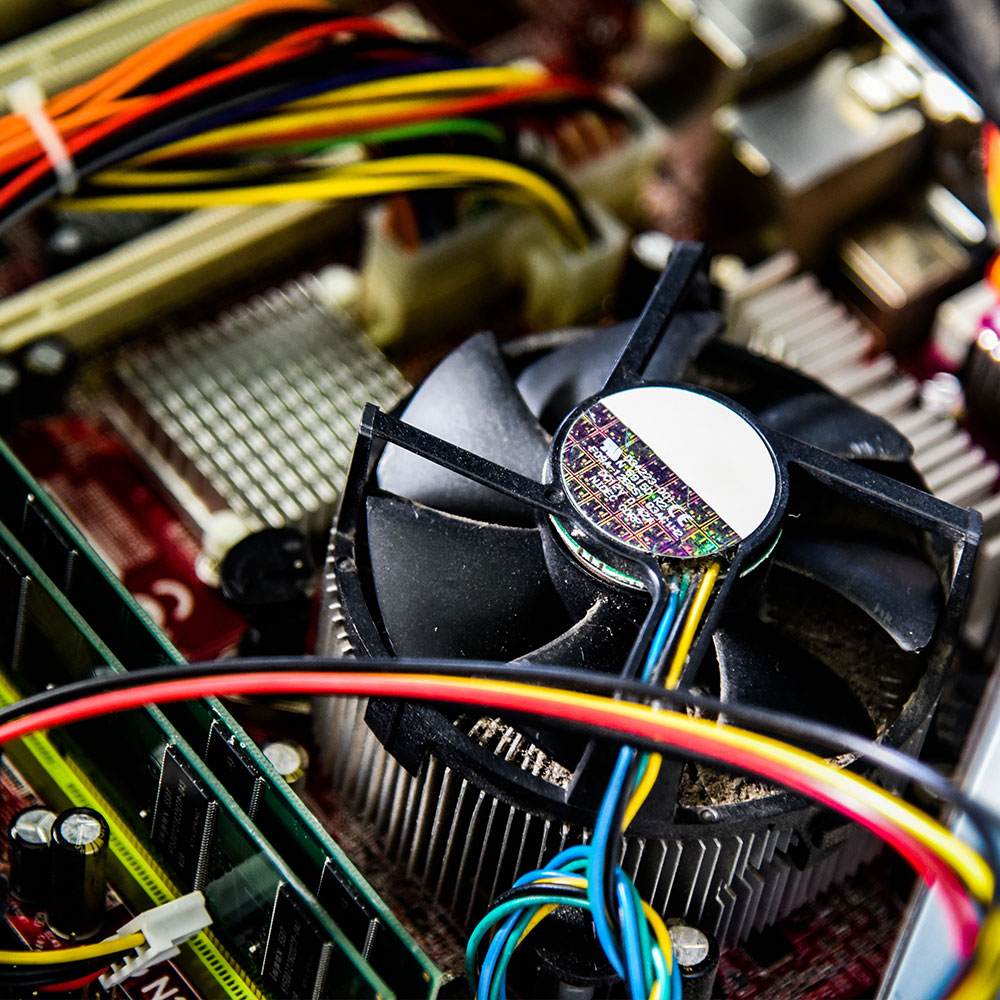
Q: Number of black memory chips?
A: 6